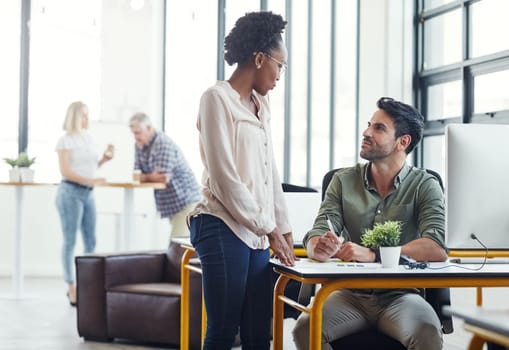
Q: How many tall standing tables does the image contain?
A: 2